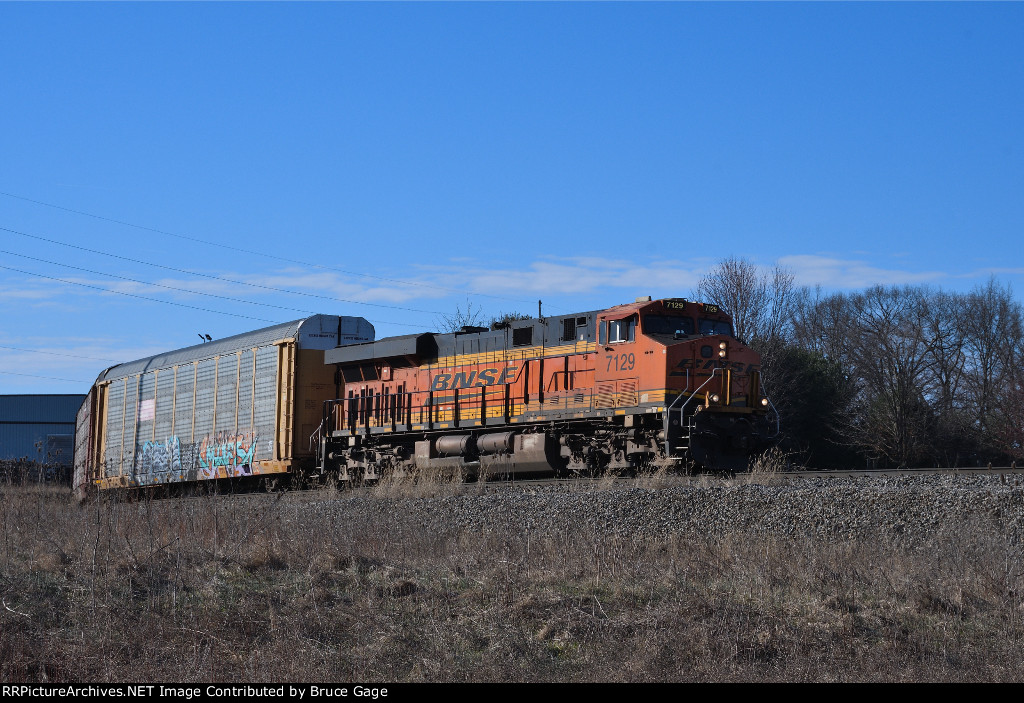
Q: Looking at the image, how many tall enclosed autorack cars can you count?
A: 2